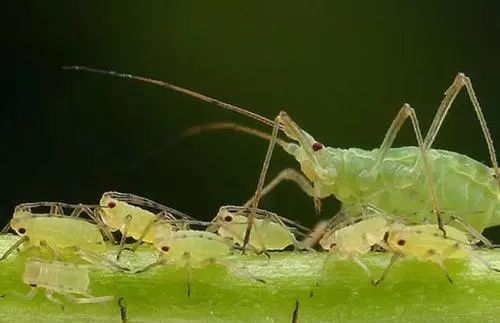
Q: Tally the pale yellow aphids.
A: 7